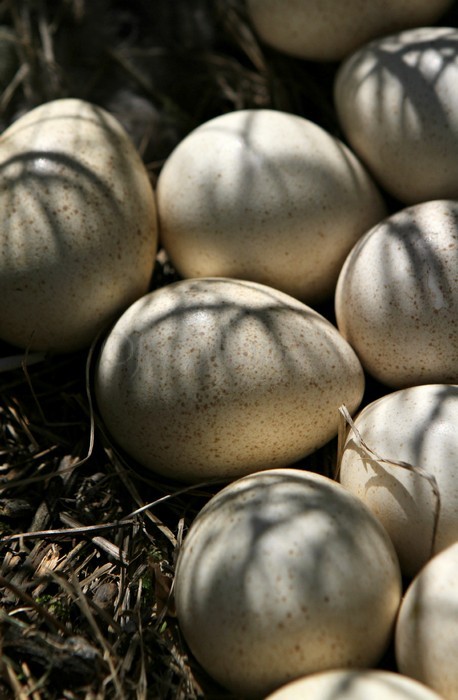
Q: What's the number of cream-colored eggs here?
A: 10